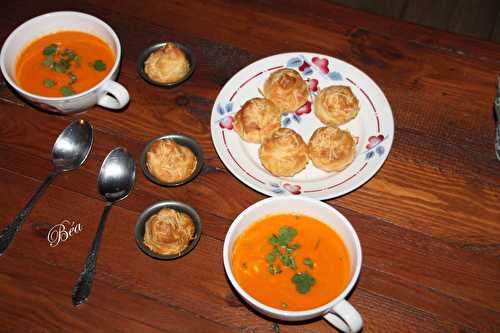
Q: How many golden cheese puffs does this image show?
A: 8